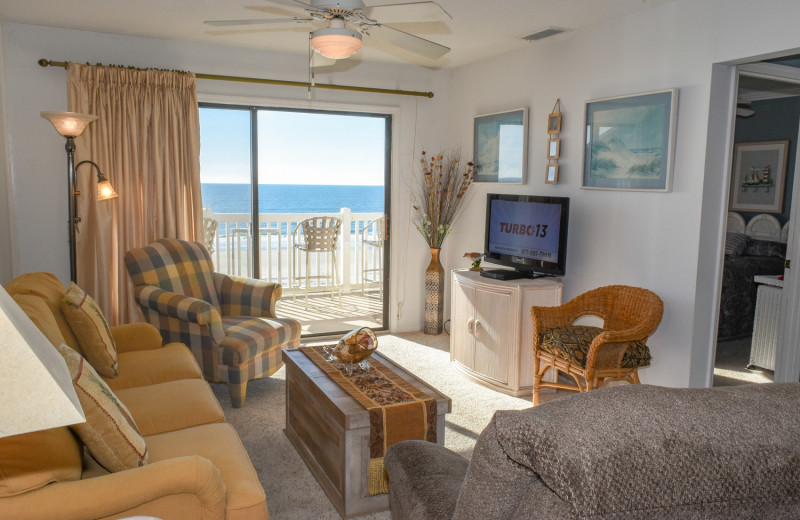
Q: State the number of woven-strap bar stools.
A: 3